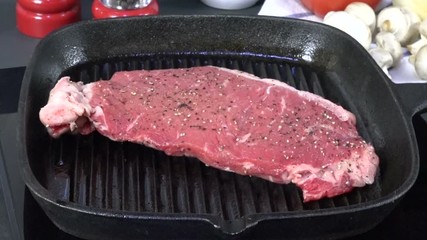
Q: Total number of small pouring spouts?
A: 1